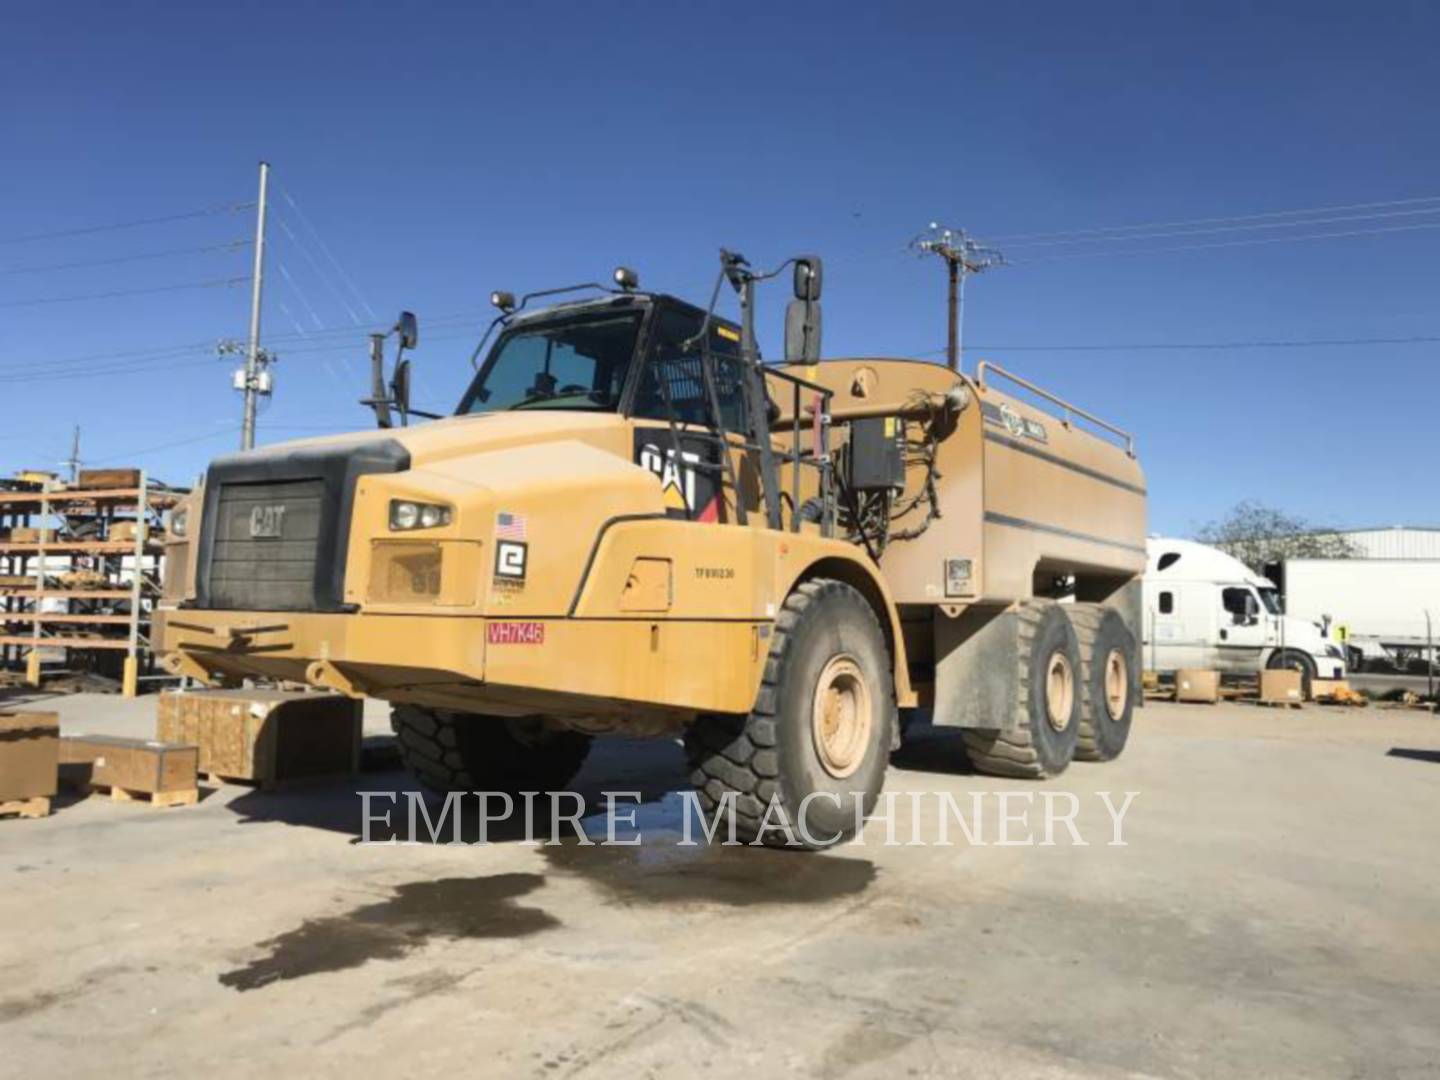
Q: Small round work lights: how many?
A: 2